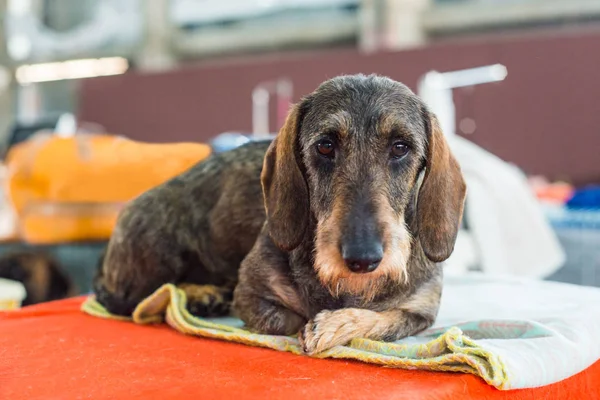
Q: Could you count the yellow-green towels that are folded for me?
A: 1